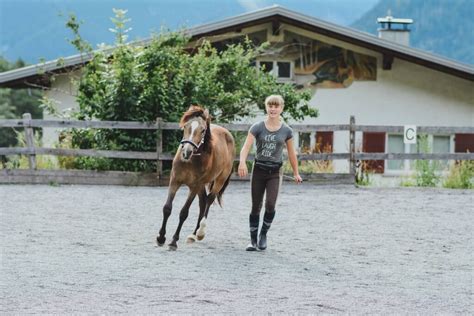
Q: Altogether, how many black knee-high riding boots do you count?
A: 2